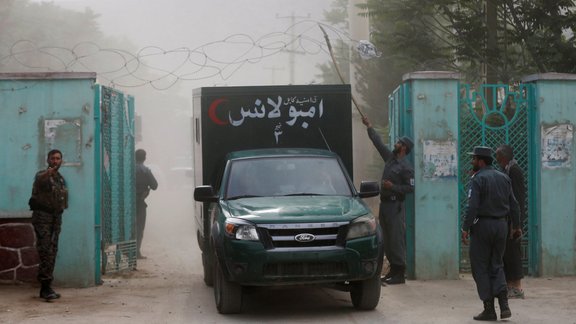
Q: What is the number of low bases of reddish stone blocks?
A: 1